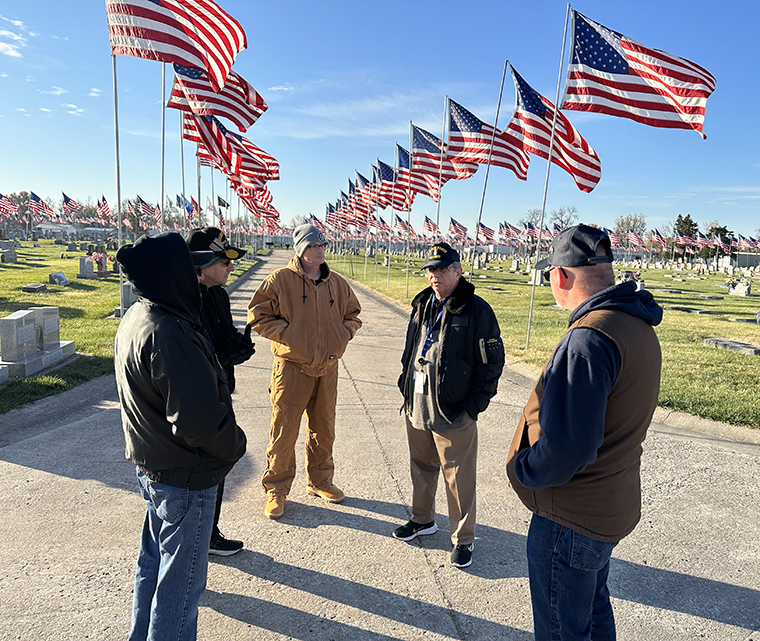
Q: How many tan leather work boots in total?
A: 2